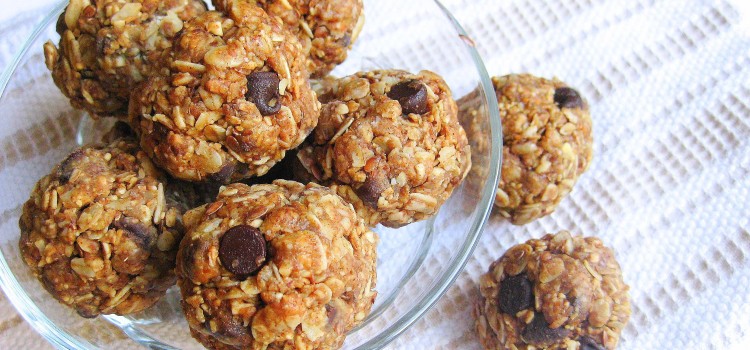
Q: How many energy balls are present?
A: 8